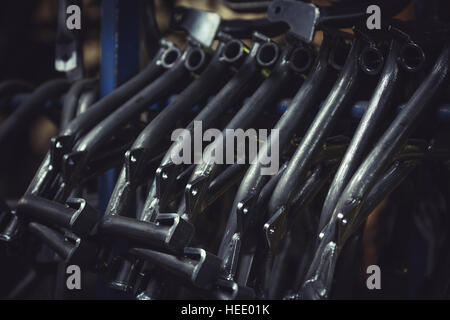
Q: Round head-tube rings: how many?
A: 8